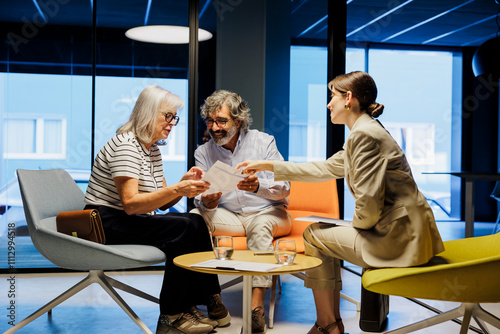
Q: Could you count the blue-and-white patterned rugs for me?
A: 0